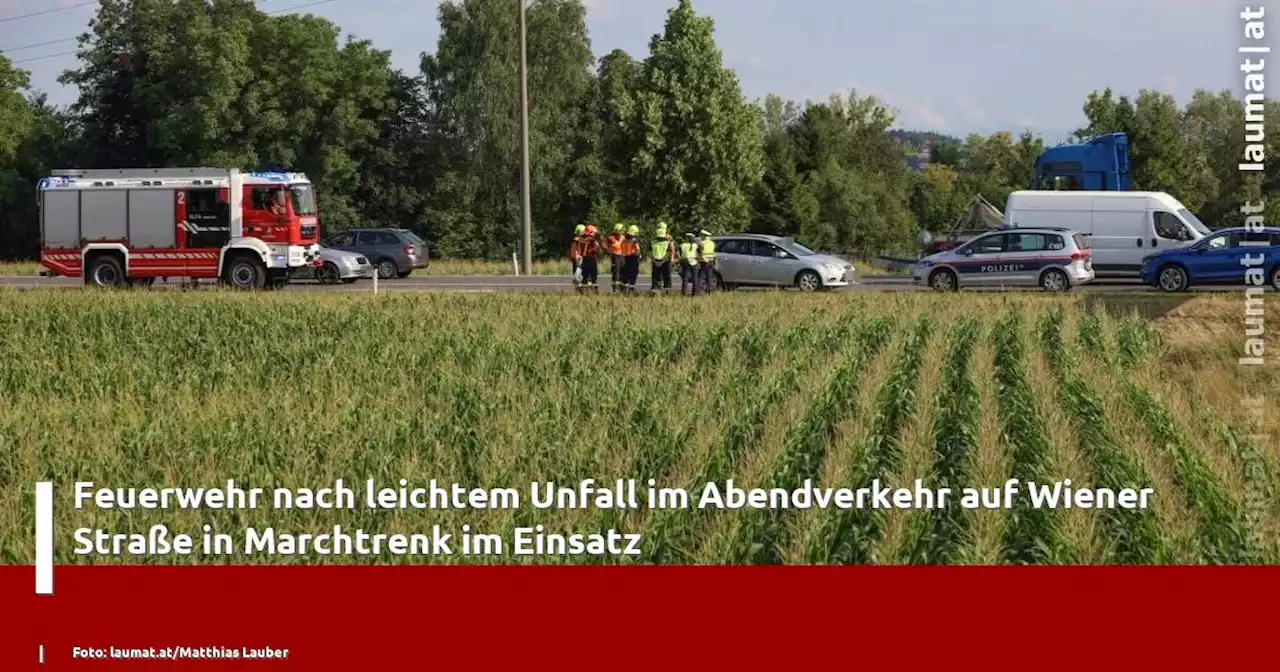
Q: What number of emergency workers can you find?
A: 8